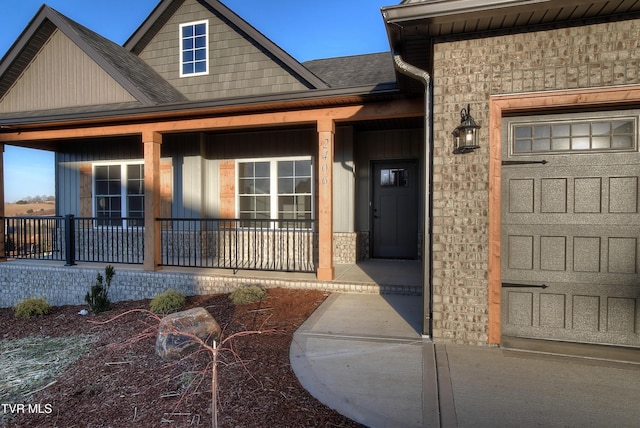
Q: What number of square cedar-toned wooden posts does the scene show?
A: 3